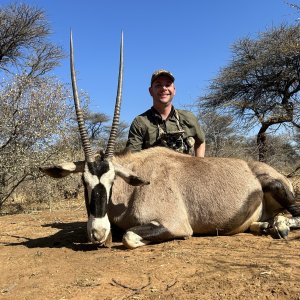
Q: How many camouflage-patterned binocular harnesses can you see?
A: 1